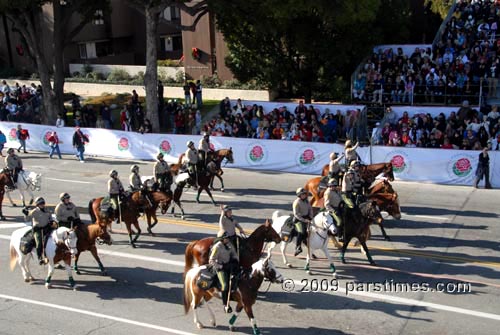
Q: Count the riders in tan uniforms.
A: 15